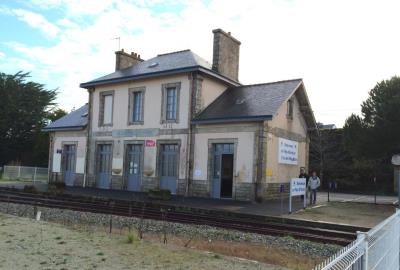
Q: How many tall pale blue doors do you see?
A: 5